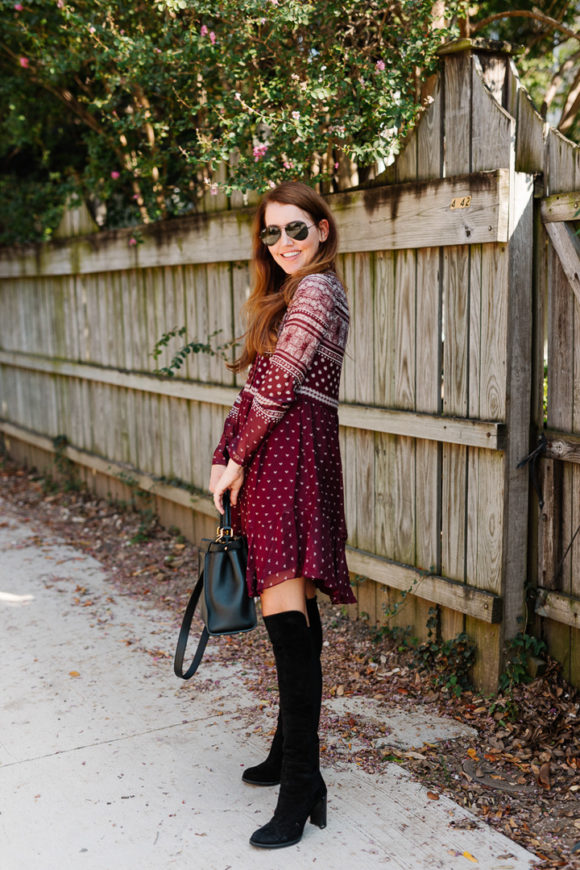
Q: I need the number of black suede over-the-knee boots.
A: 2